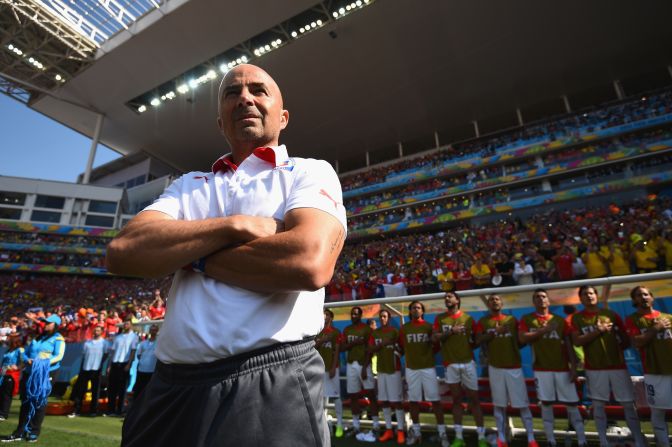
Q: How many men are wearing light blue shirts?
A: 3